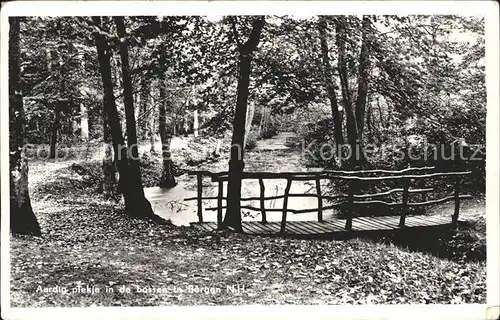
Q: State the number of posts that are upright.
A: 8